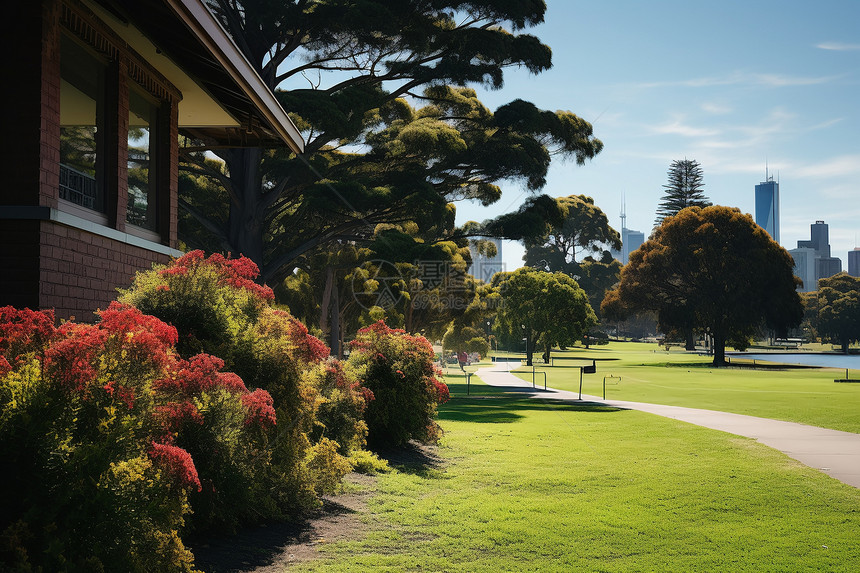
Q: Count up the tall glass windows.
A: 2